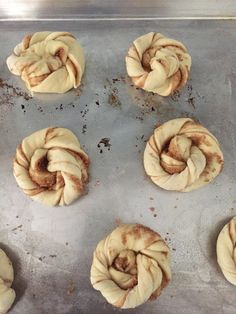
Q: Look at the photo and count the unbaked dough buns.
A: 7